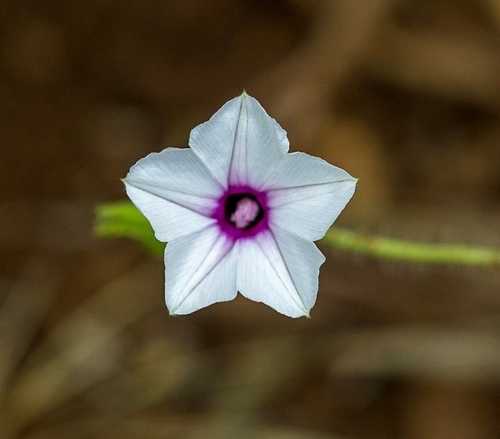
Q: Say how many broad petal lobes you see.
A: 5